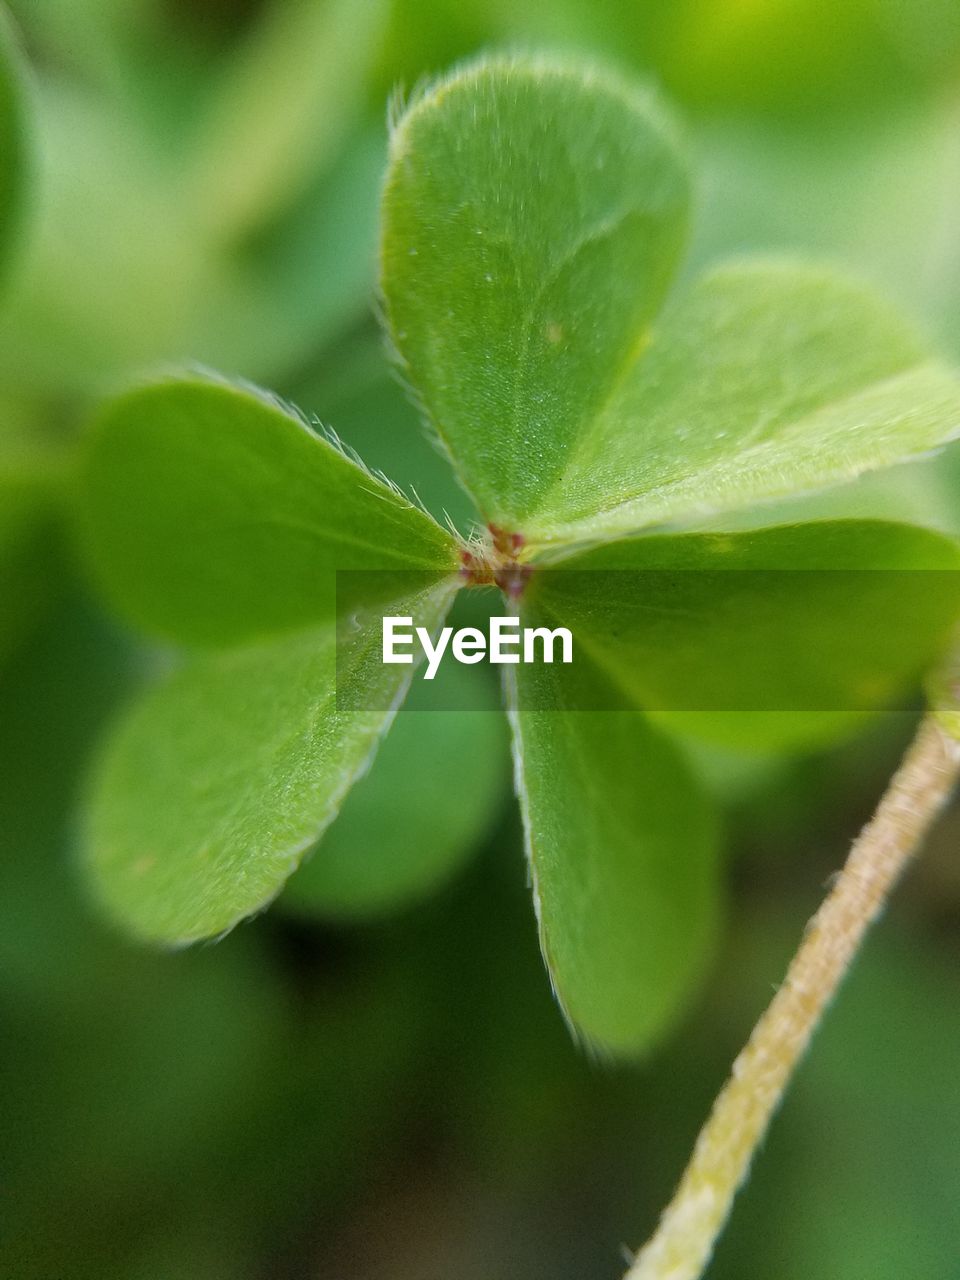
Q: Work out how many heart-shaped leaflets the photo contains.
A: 3